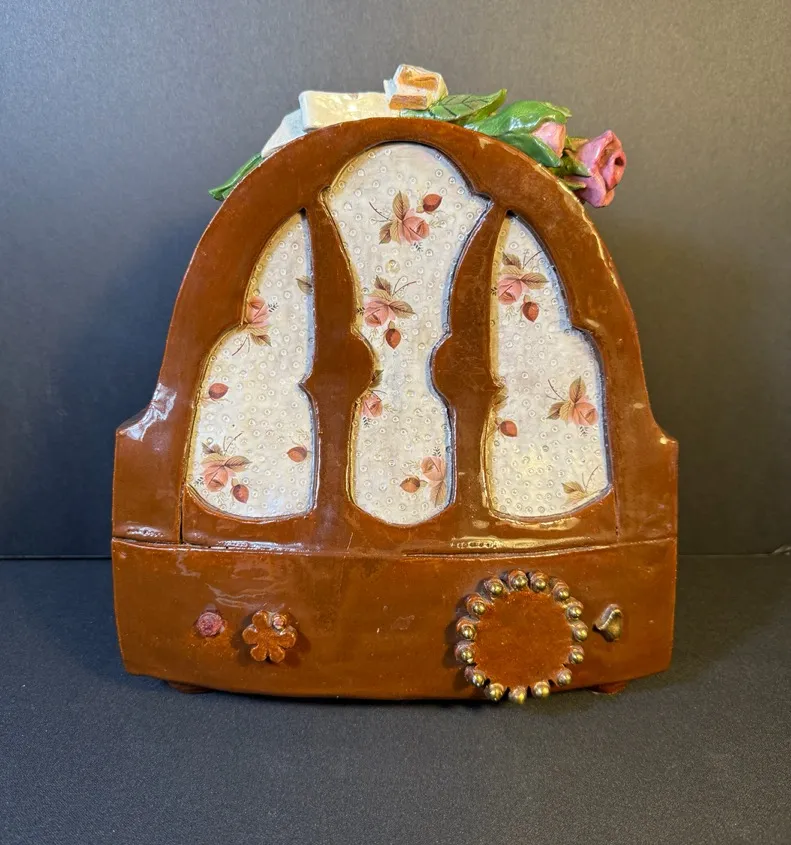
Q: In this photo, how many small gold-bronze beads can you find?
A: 15